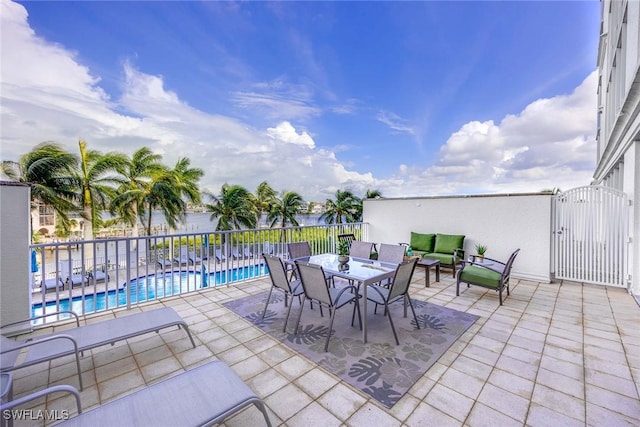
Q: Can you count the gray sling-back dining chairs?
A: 6